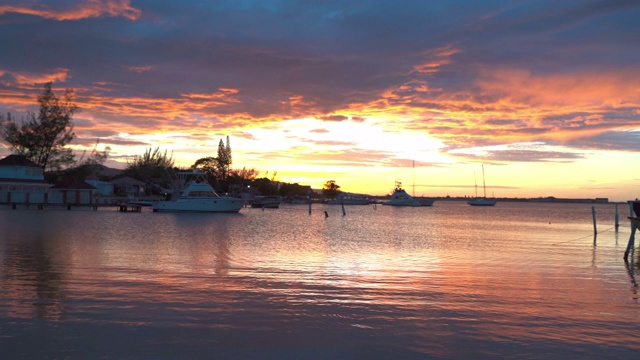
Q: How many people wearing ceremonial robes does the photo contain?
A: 0